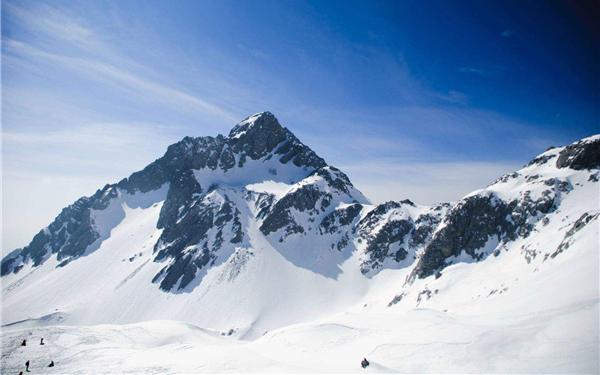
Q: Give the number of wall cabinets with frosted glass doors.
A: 0